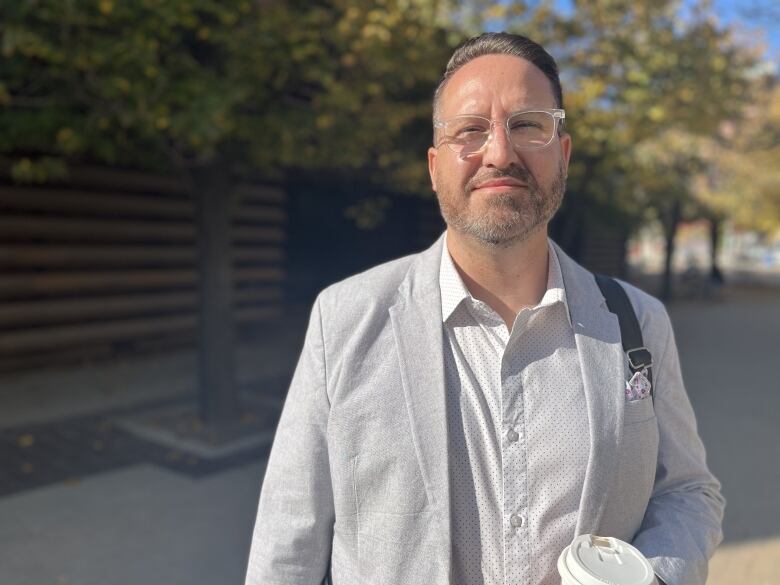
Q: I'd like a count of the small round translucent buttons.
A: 2